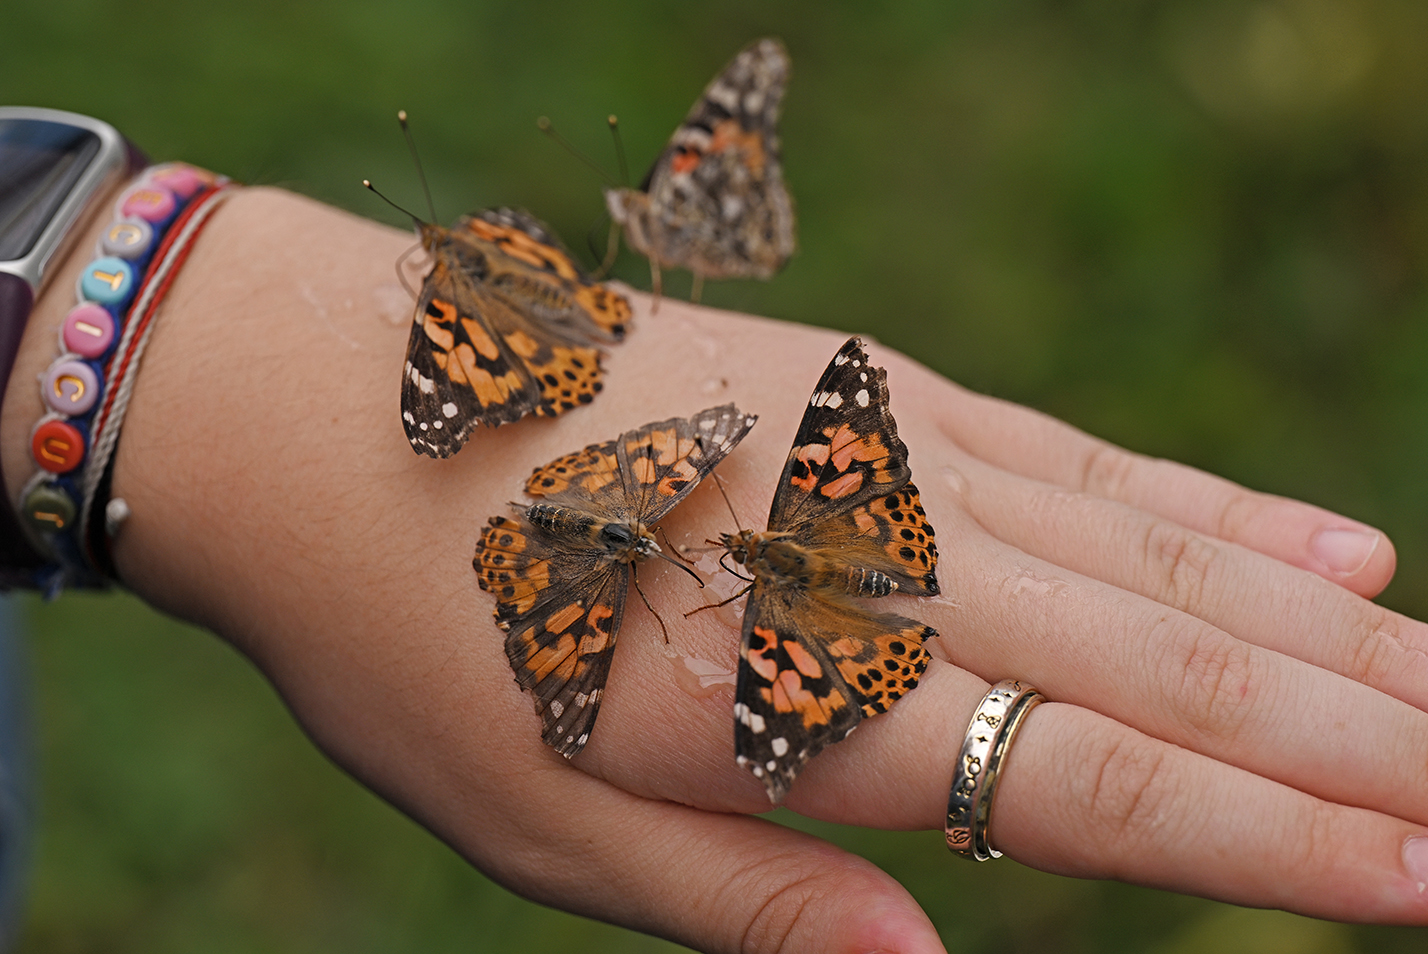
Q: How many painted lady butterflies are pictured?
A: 4